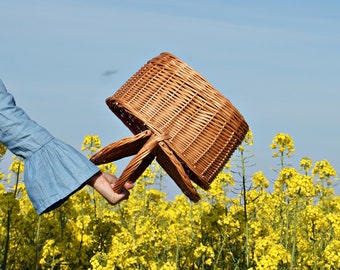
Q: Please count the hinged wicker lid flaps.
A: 2